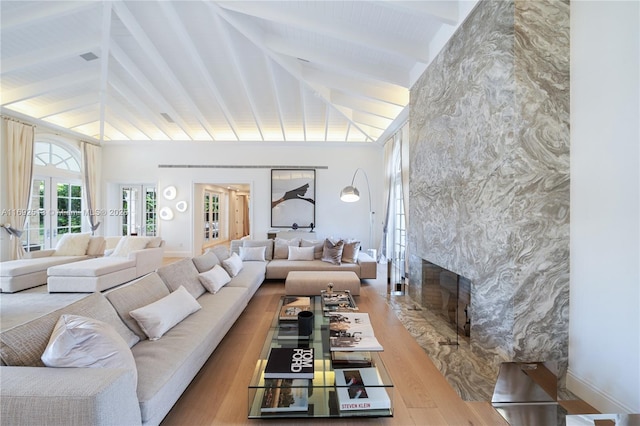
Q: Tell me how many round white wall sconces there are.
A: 3